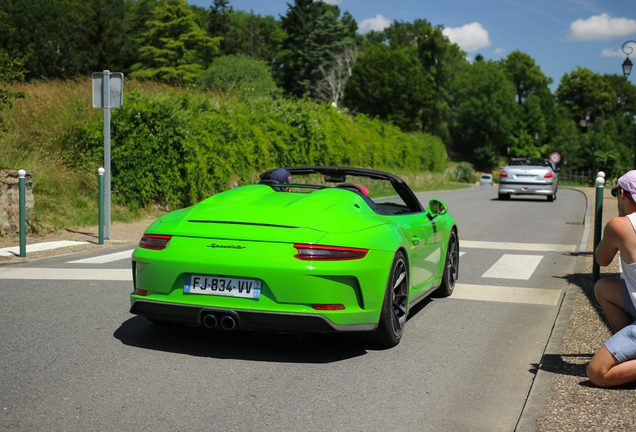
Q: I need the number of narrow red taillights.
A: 2